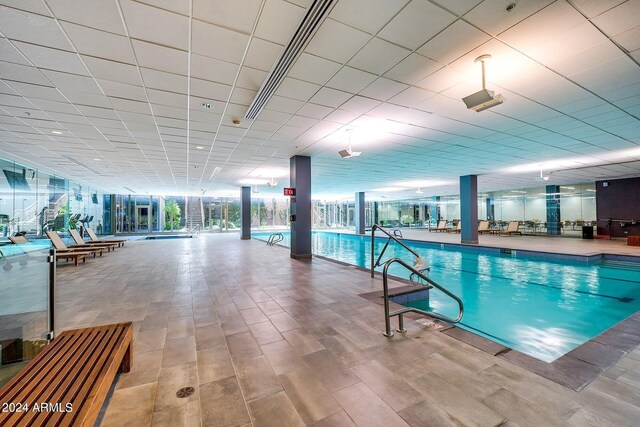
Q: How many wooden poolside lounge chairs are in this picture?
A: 8